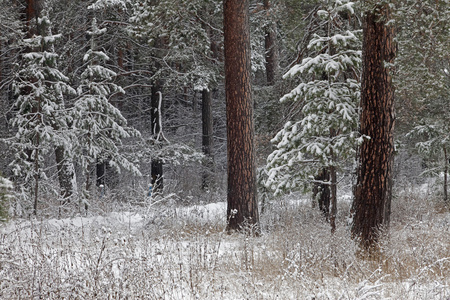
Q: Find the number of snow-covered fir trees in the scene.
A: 3